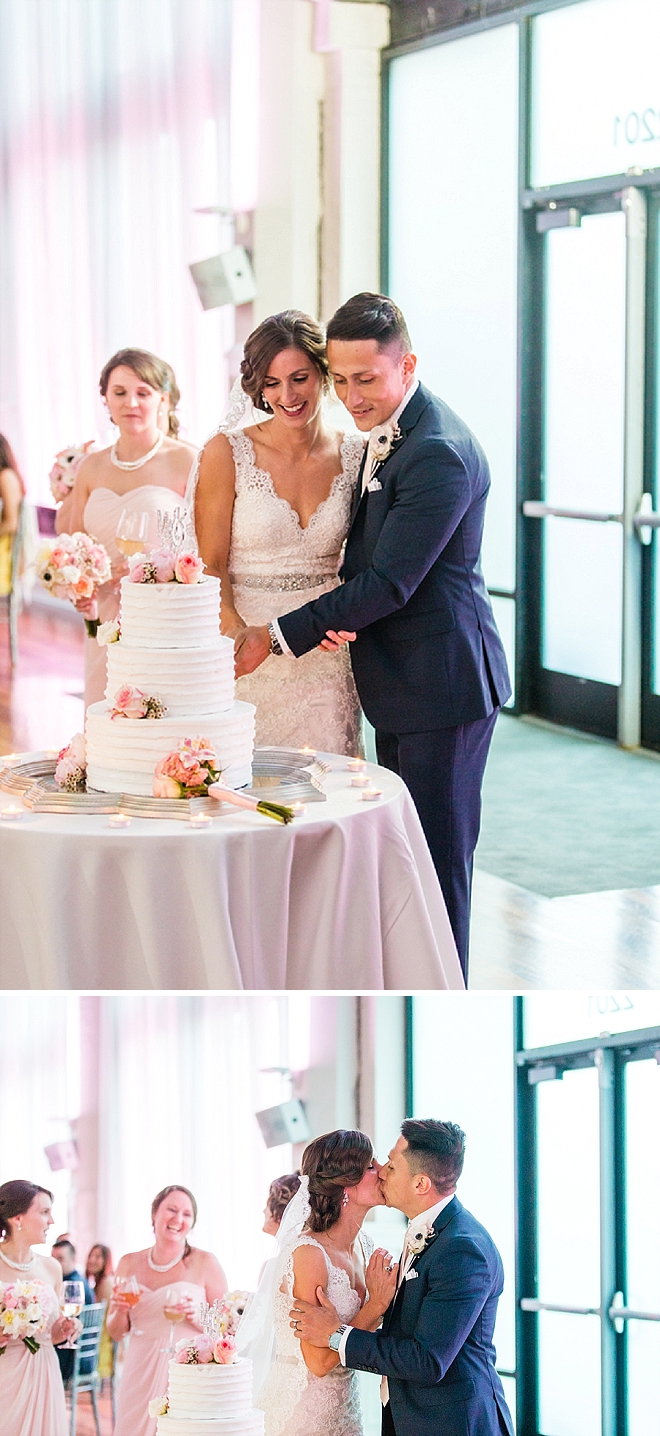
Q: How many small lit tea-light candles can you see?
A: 10